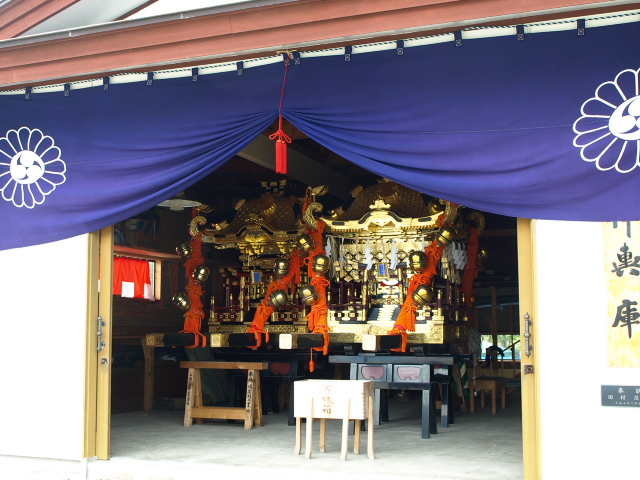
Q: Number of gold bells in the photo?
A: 12